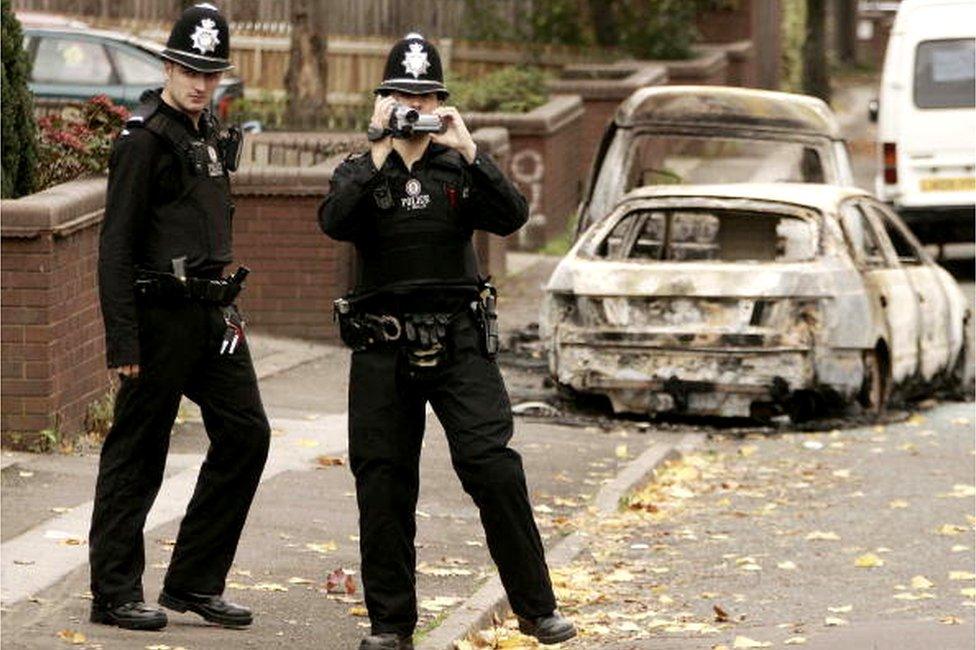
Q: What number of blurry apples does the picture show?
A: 0